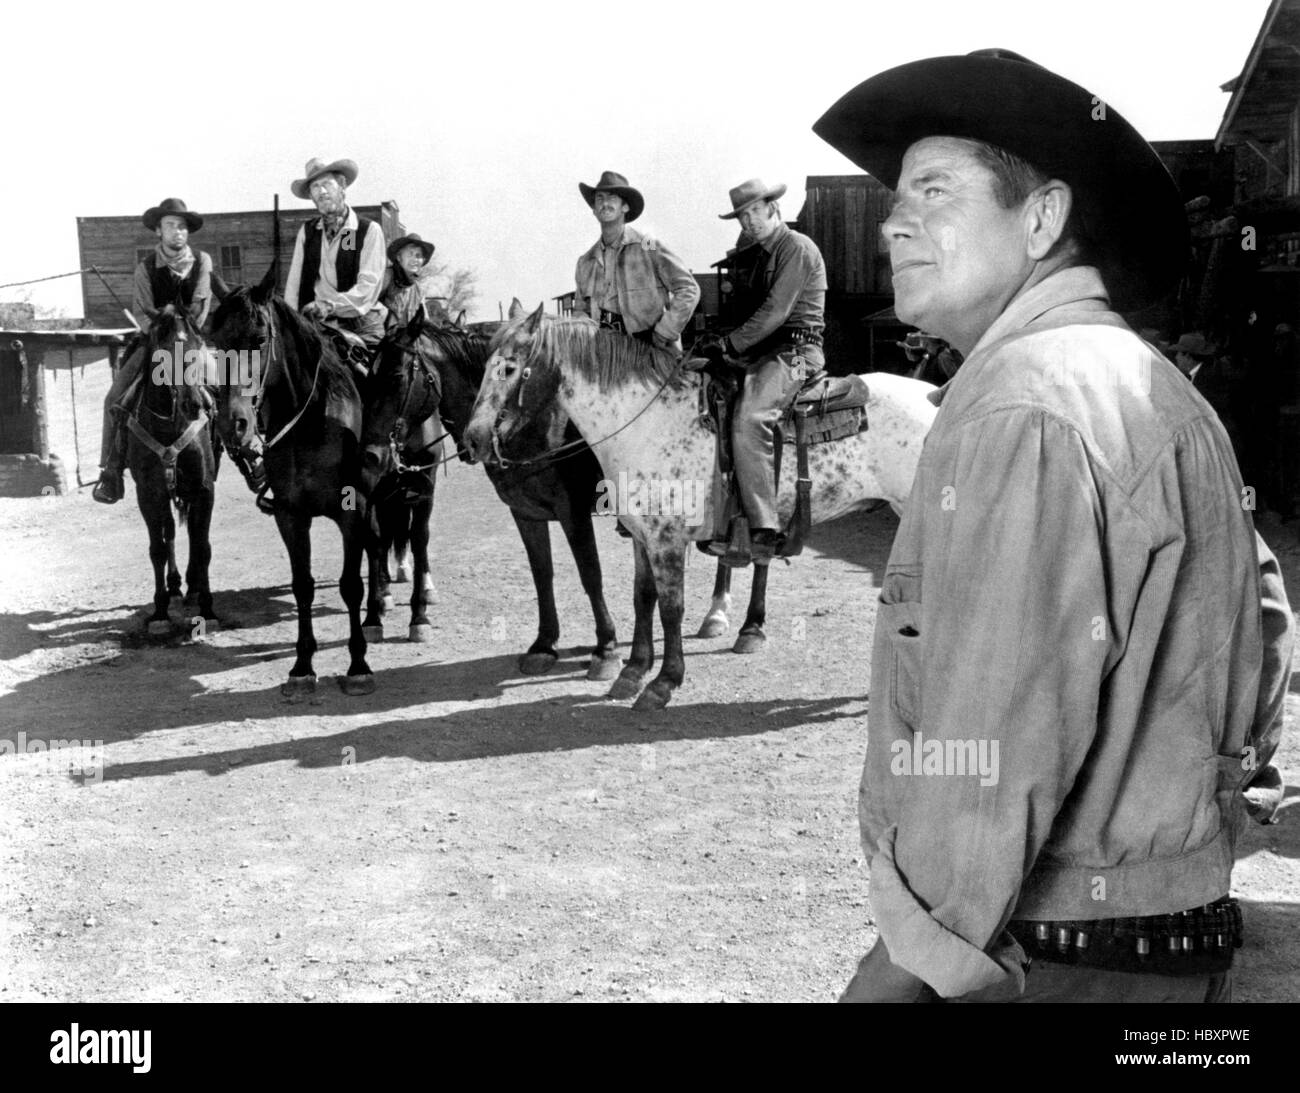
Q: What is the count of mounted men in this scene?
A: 5